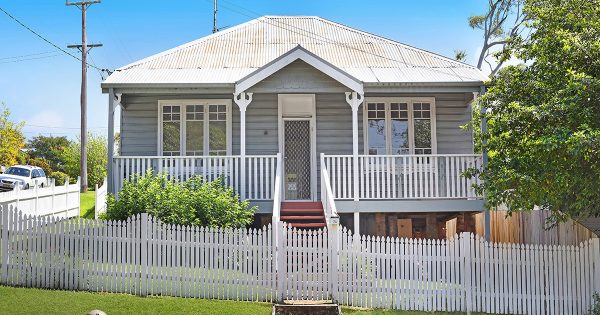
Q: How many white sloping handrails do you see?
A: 2